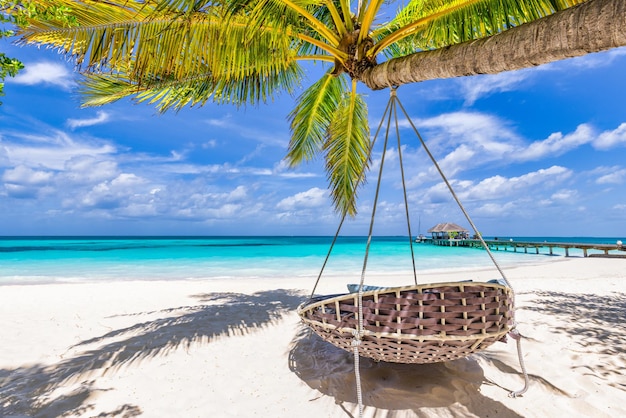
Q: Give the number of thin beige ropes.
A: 4